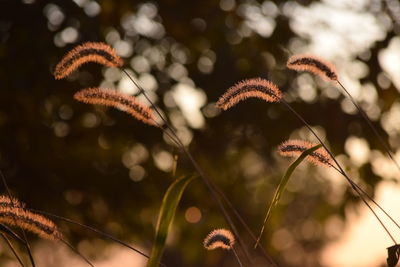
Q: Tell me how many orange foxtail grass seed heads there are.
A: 8